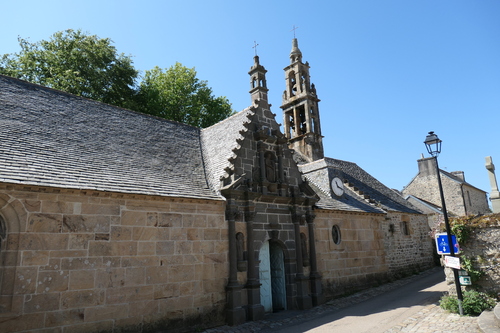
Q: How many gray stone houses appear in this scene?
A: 1